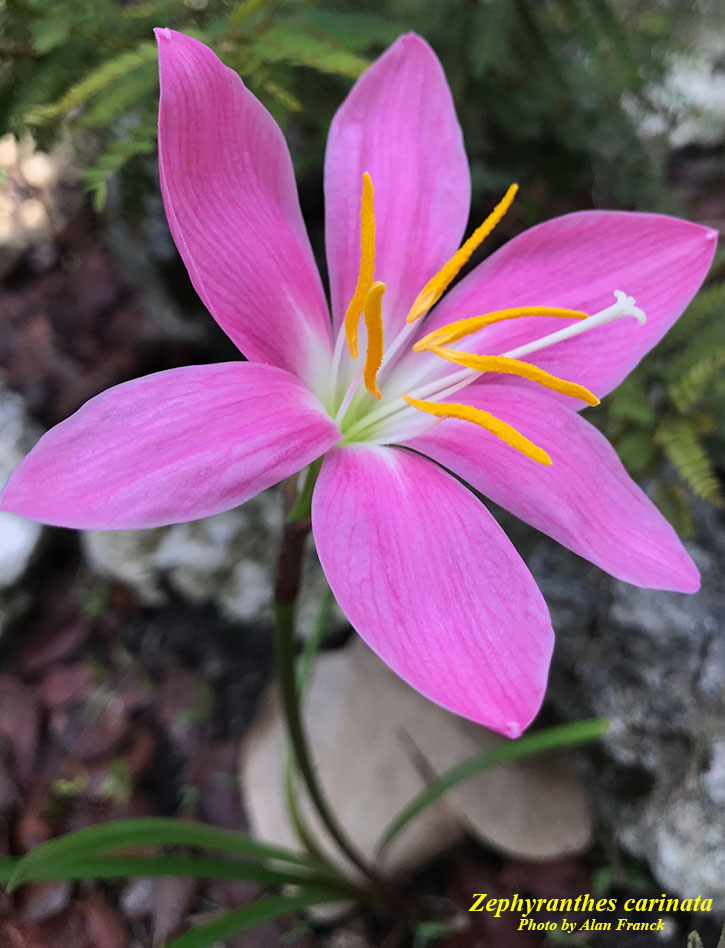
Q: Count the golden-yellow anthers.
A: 6